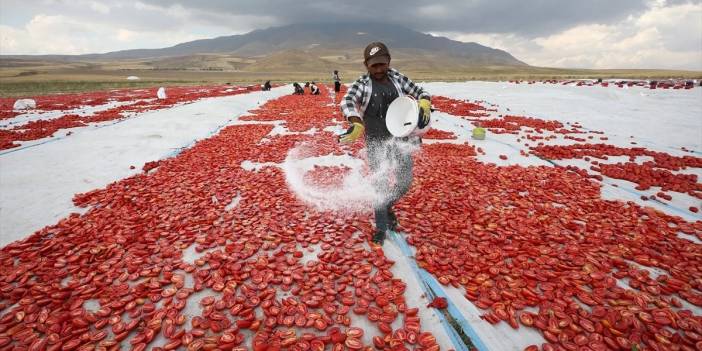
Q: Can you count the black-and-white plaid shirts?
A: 1